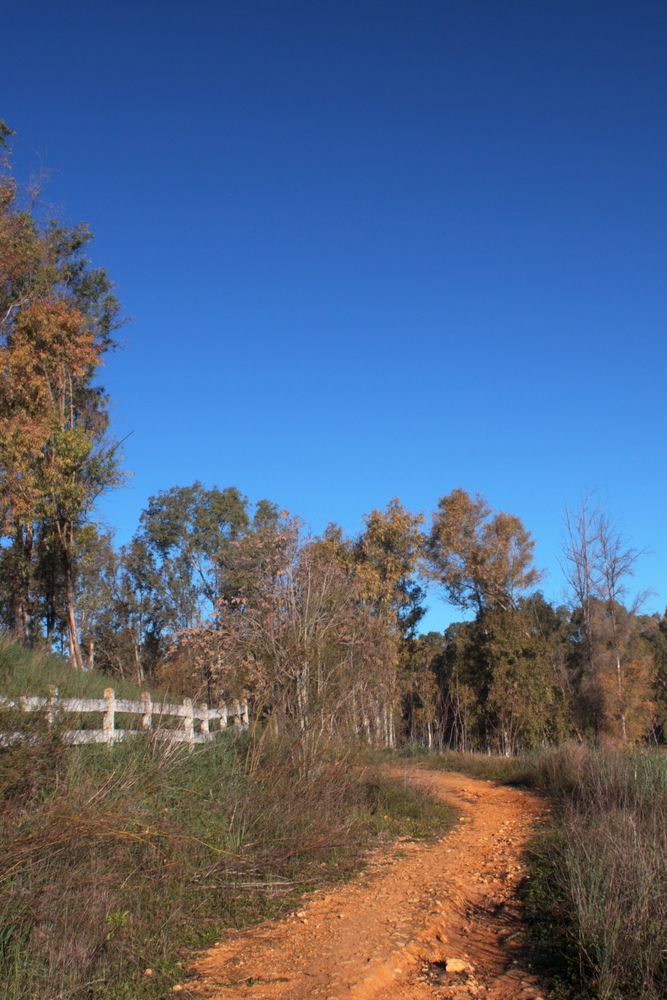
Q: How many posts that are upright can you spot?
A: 8